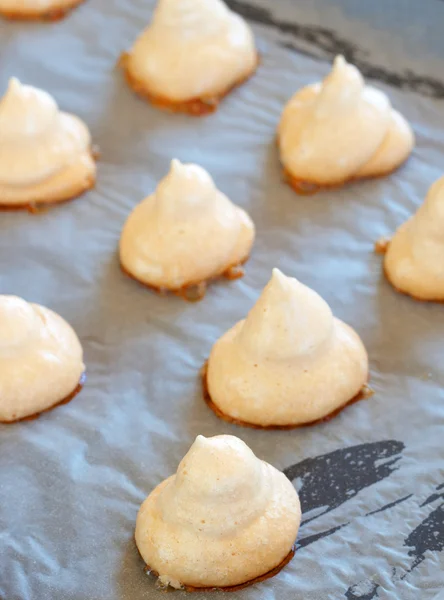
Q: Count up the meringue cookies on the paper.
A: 9